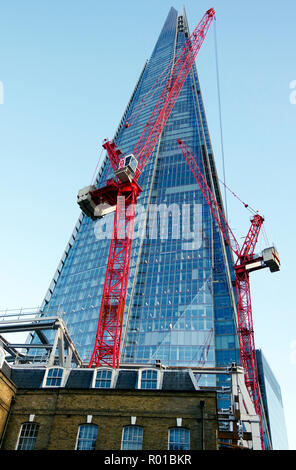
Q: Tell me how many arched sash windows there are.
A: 7